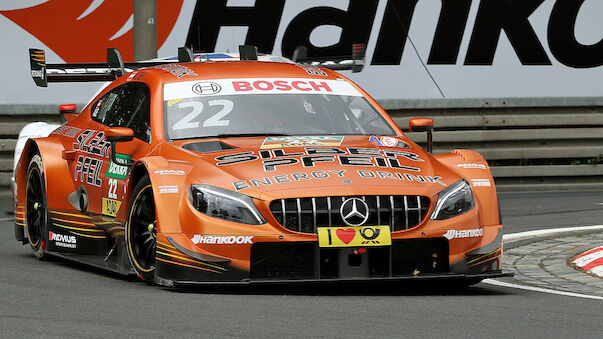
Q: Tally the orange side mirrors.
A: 2